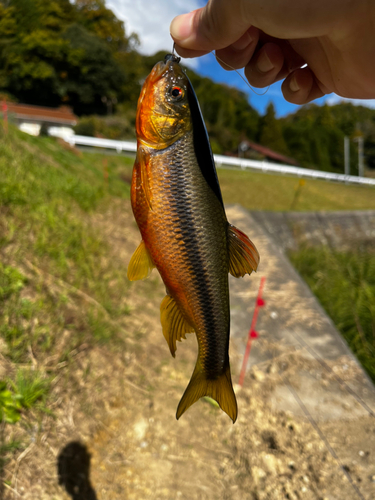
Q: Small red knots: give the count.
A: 2